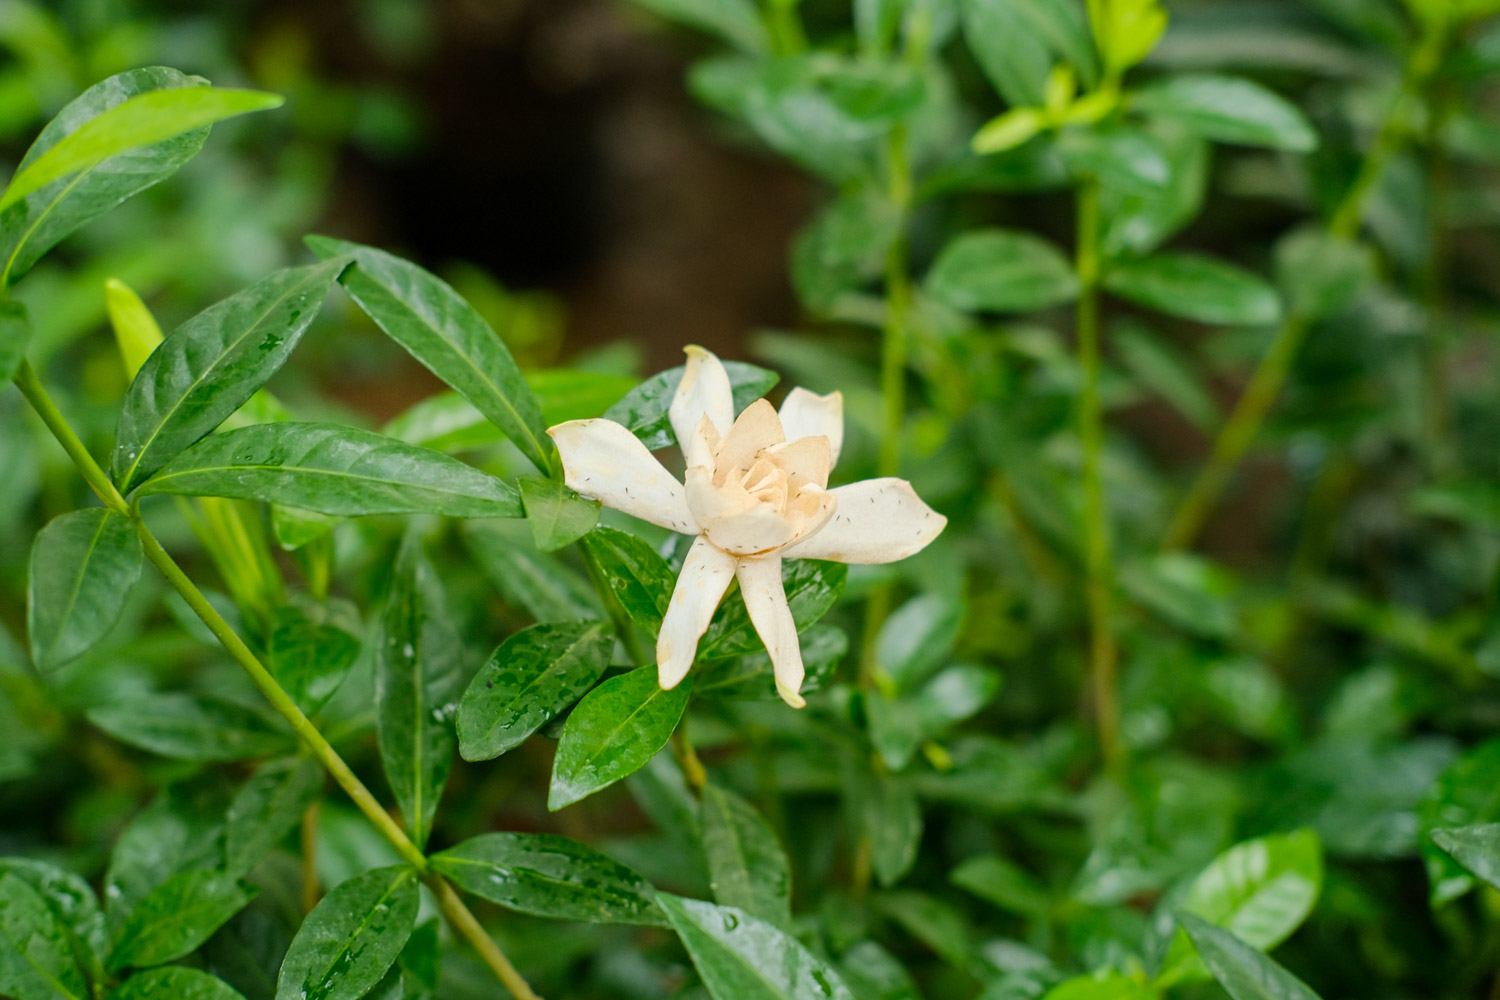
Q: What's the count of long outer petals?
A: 6